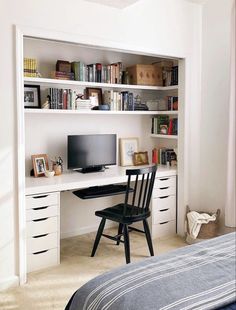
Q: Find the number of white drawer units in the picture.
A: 2